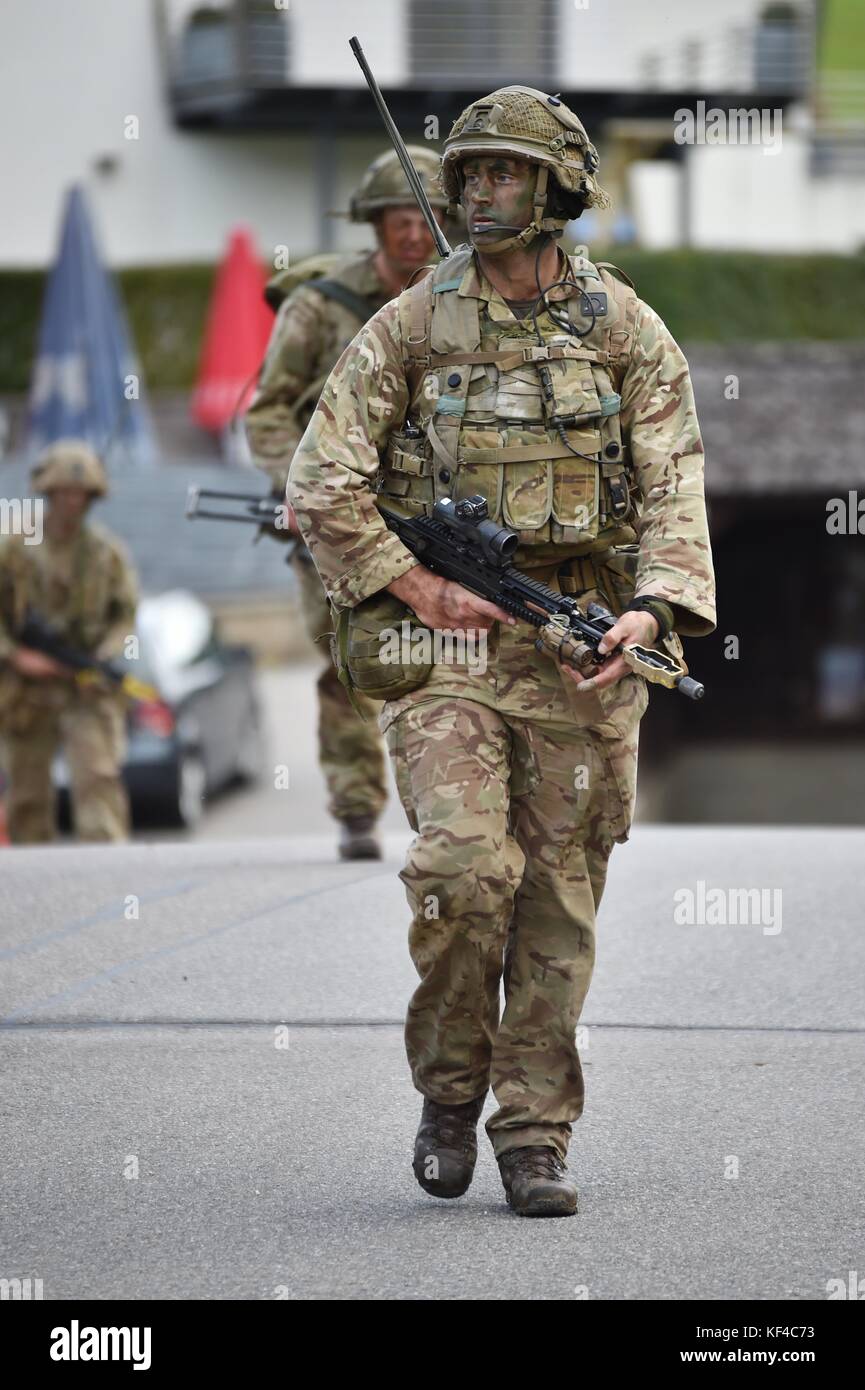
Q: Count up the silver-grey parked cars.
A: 1